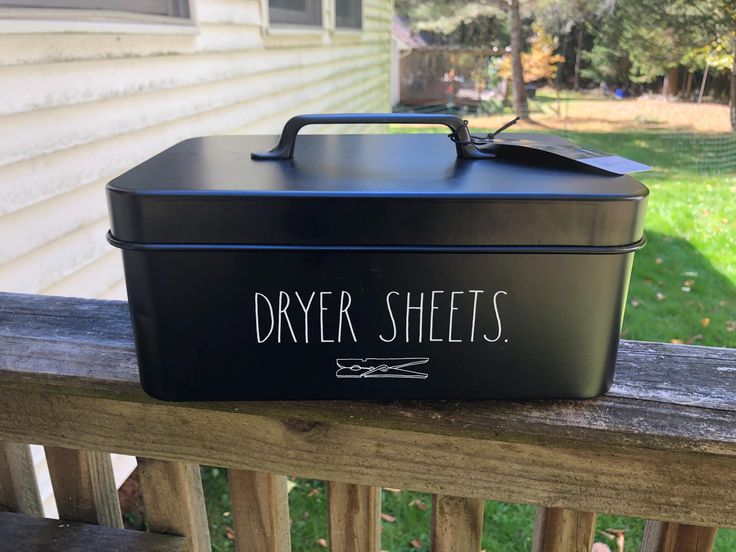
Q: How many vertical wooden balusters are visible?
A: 8